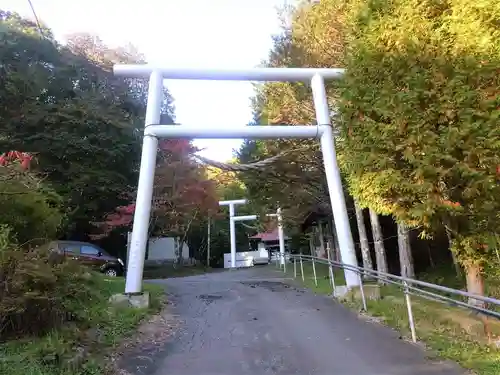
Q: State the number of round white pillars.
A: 4